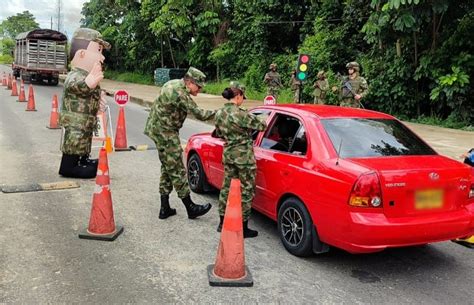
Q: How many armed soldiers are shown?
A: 4